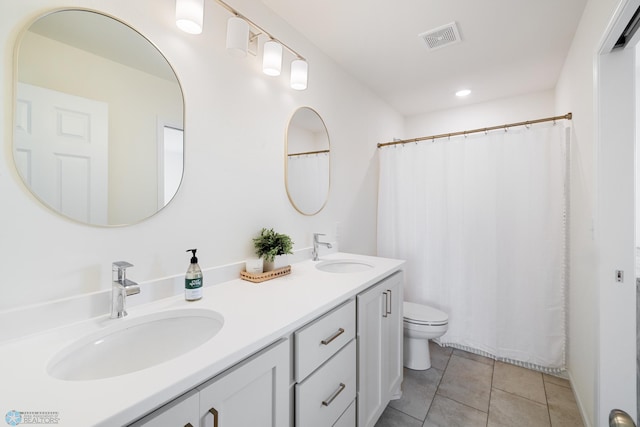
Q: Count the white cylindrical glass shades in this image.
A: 4